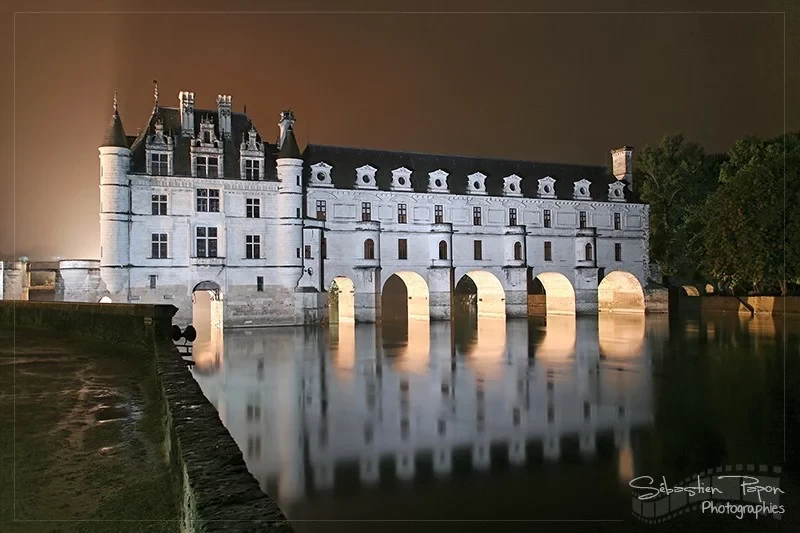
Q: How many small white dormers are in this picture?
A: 9